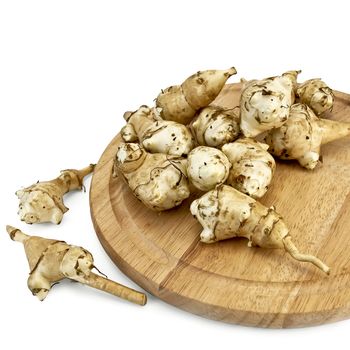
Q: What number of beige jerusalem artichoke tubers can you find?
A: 12